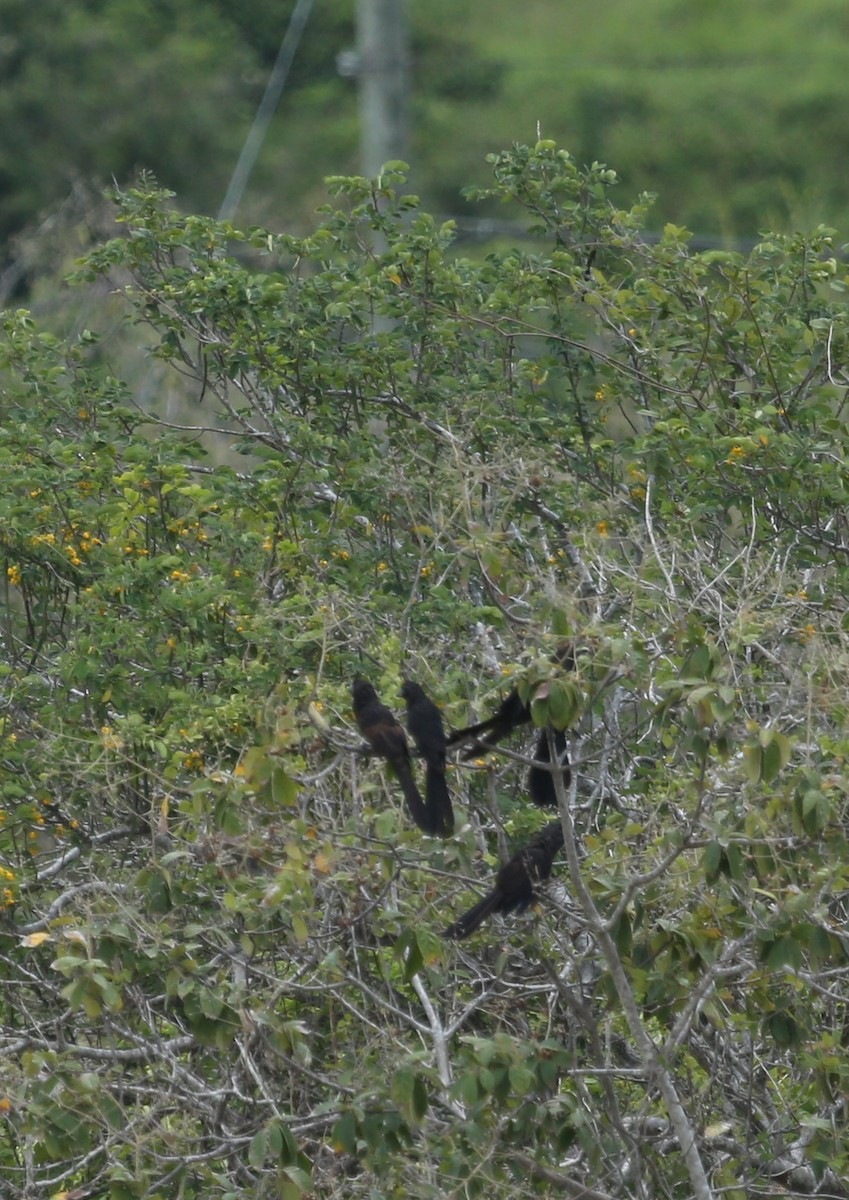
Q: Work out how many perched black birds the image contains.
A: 5